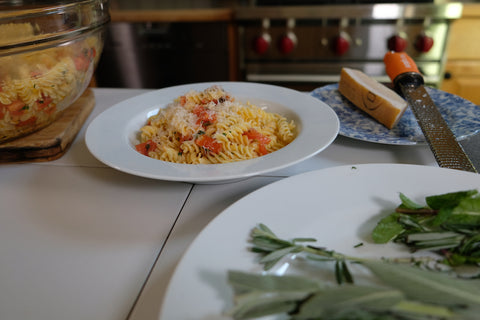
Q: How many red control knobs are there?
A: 5